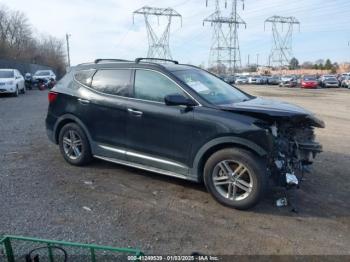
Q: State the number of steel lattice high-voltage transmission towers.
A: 3